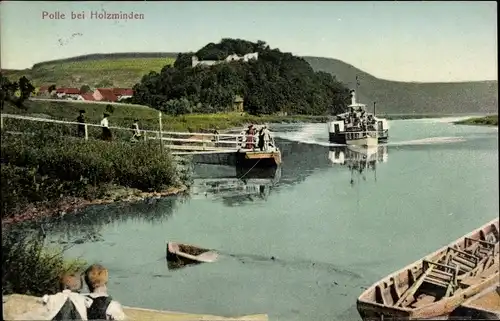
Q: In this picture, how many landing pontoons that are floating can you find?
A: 1